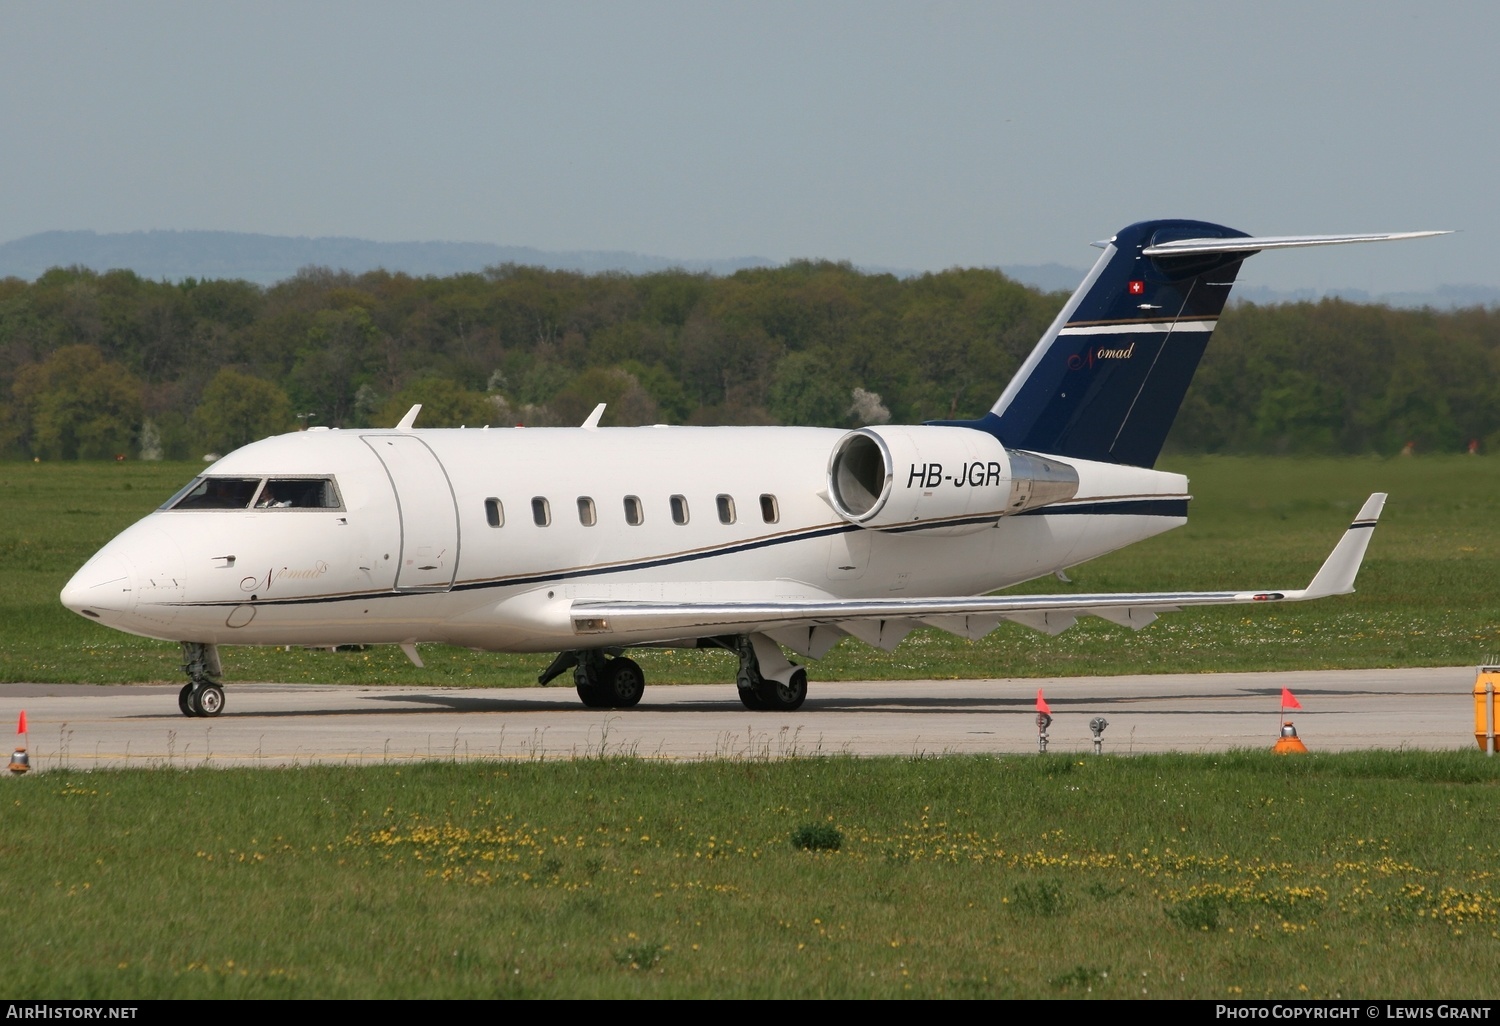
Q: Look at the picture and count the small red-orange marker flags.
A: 3